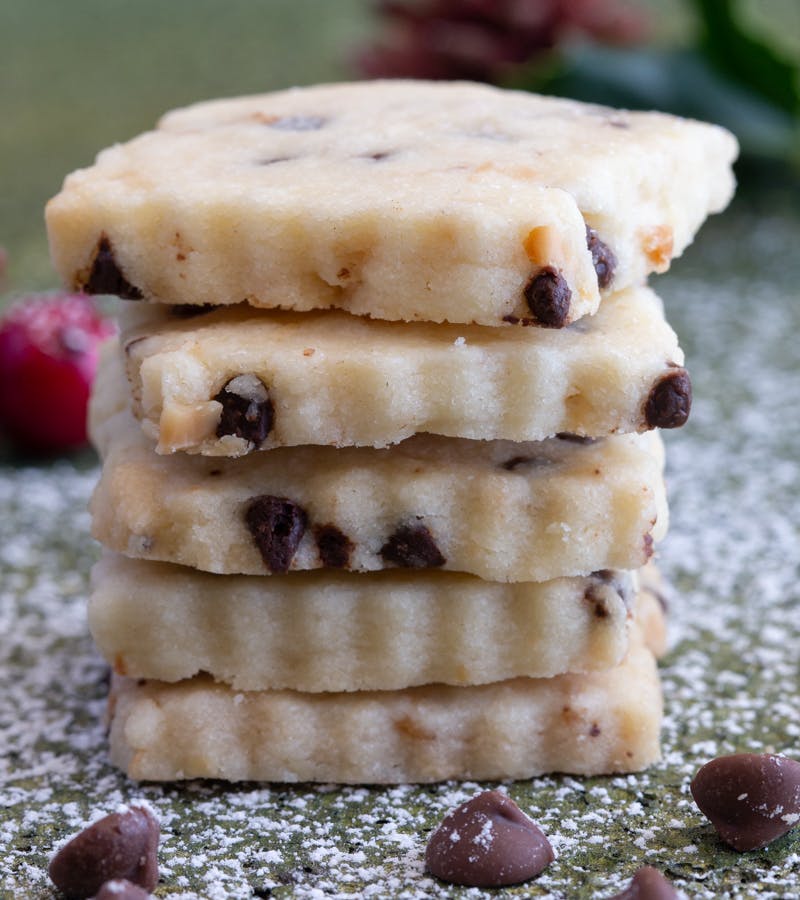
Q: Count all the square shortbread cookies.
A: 5